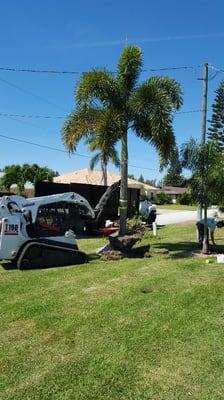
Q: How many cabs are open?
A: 1